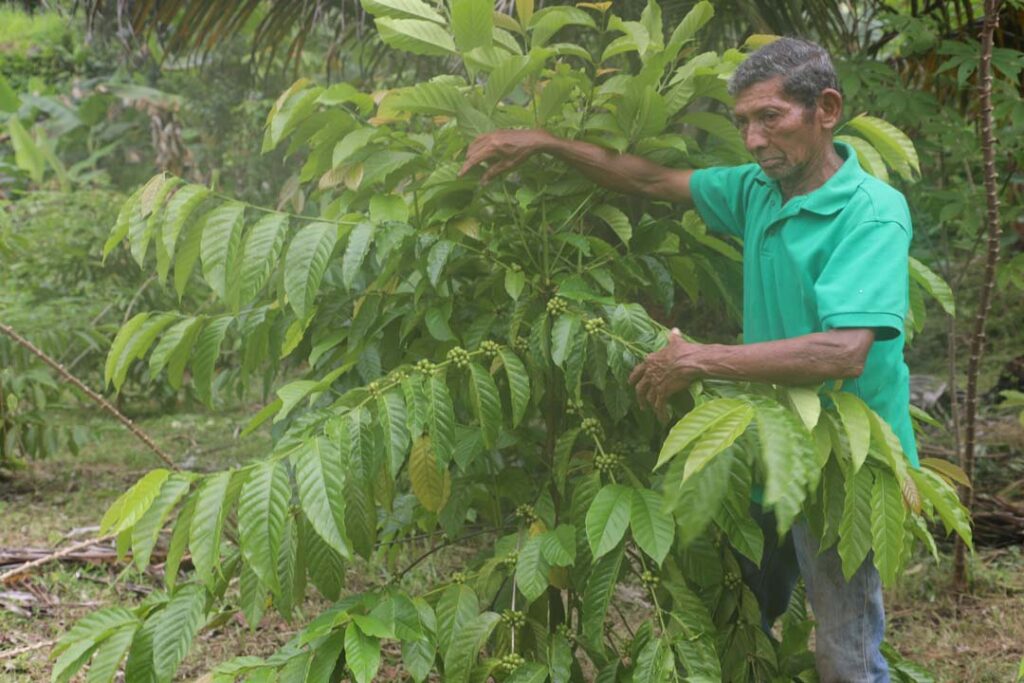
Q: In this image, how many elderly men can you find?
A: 1